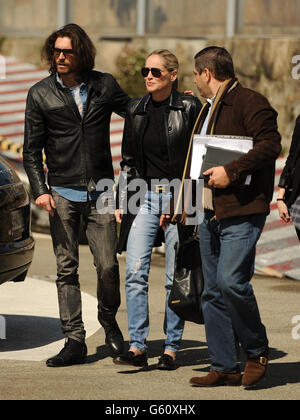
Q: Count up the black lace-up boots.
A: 2